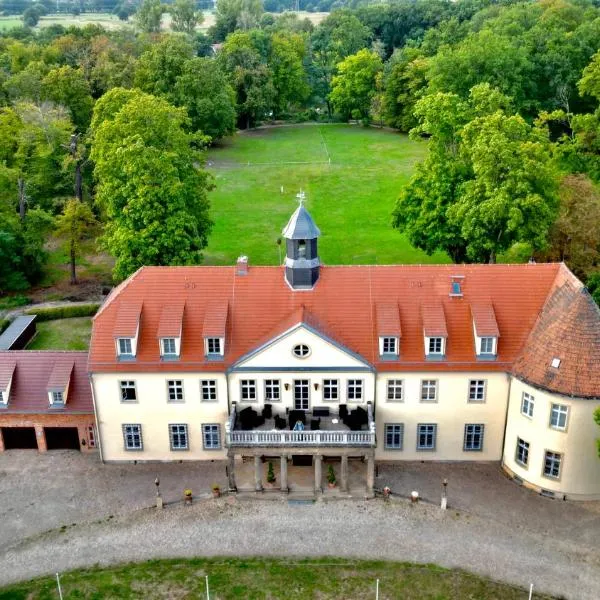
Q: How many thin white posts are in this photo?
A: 4